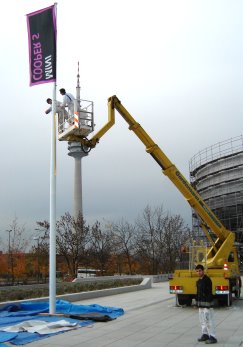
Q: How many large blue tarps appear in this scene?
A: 1